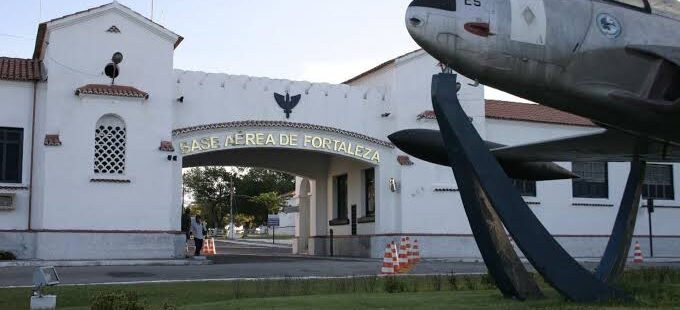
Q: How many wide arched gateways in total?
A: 1